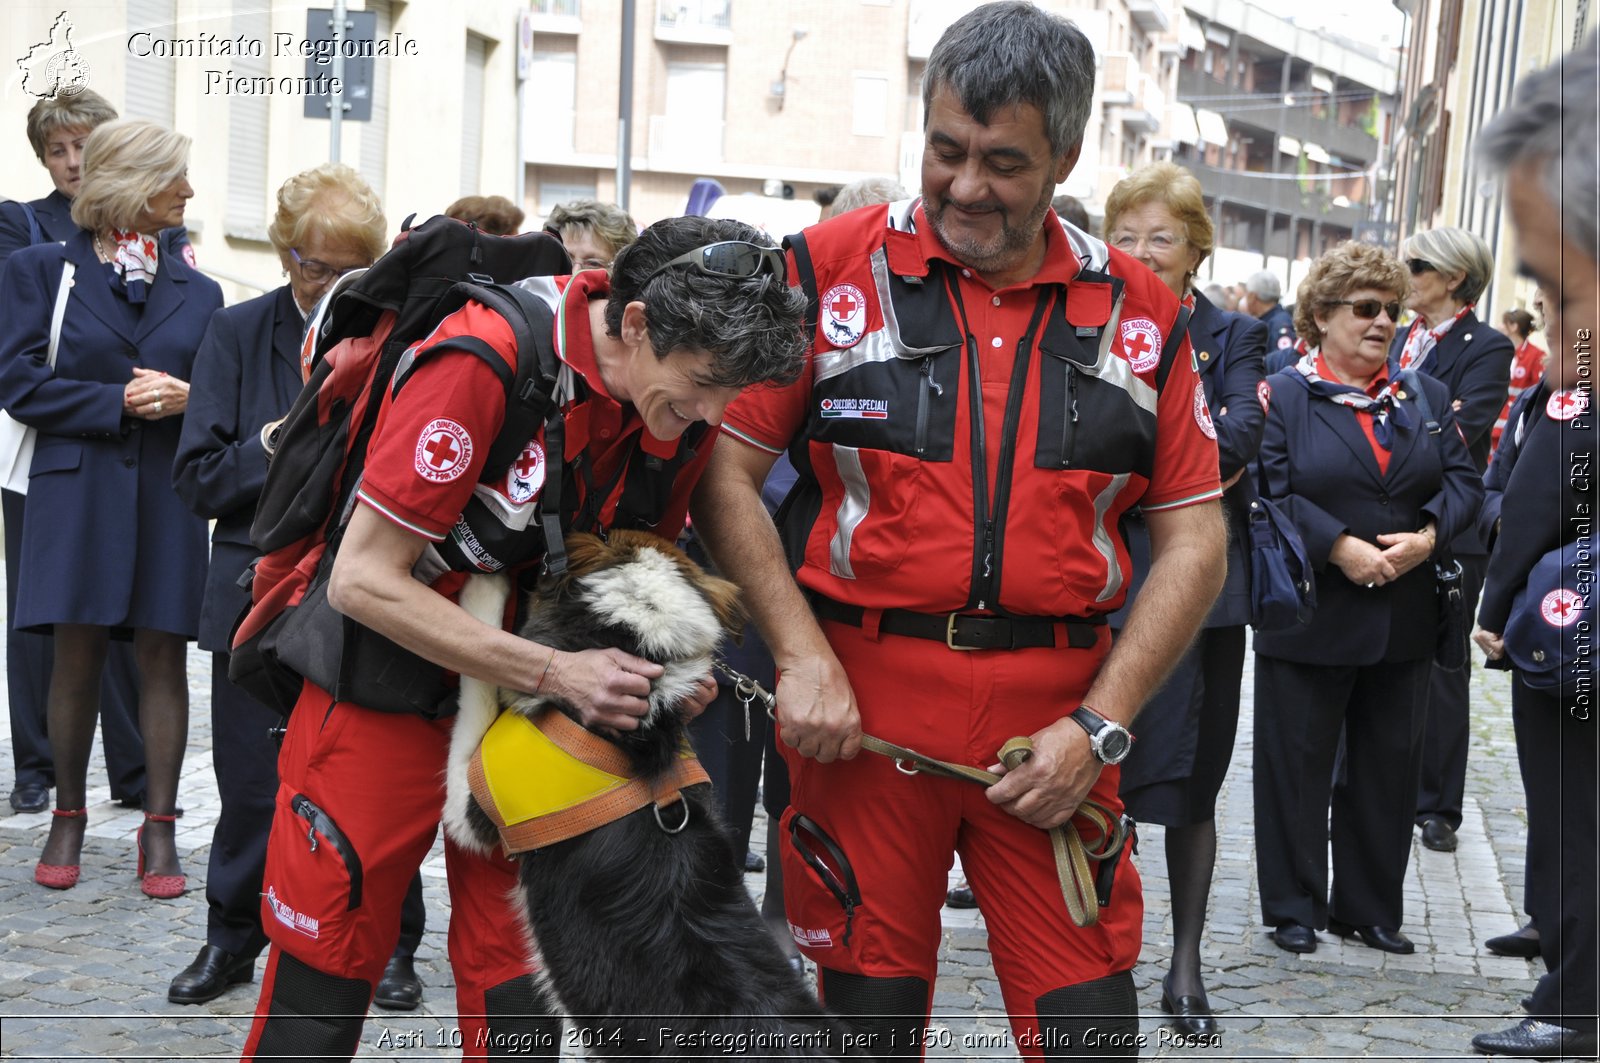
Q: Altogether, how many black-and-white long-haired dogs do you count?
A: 1